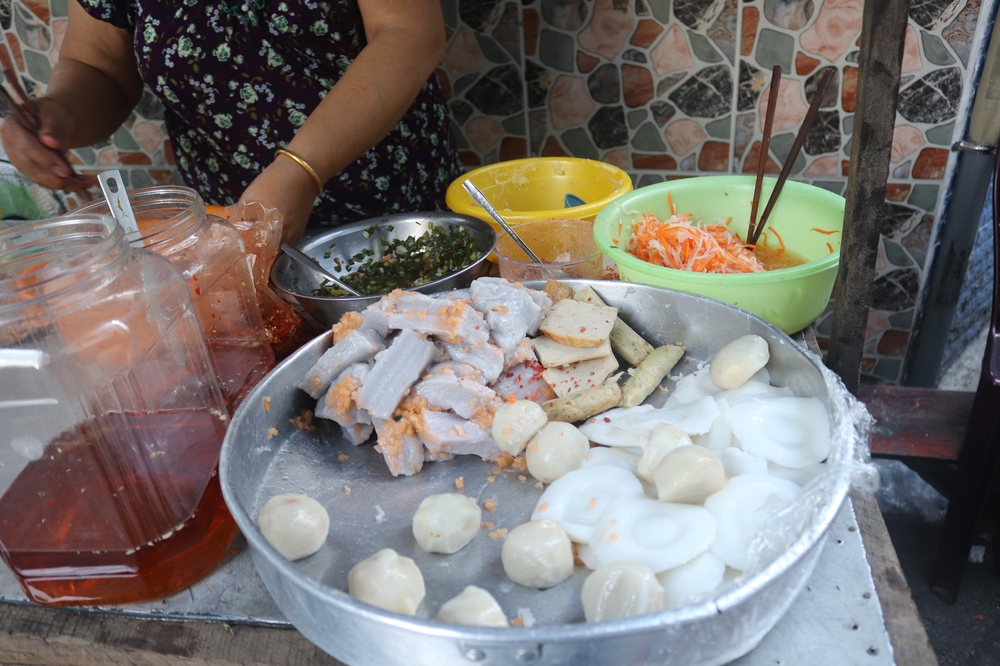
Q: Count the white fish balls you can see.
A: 11